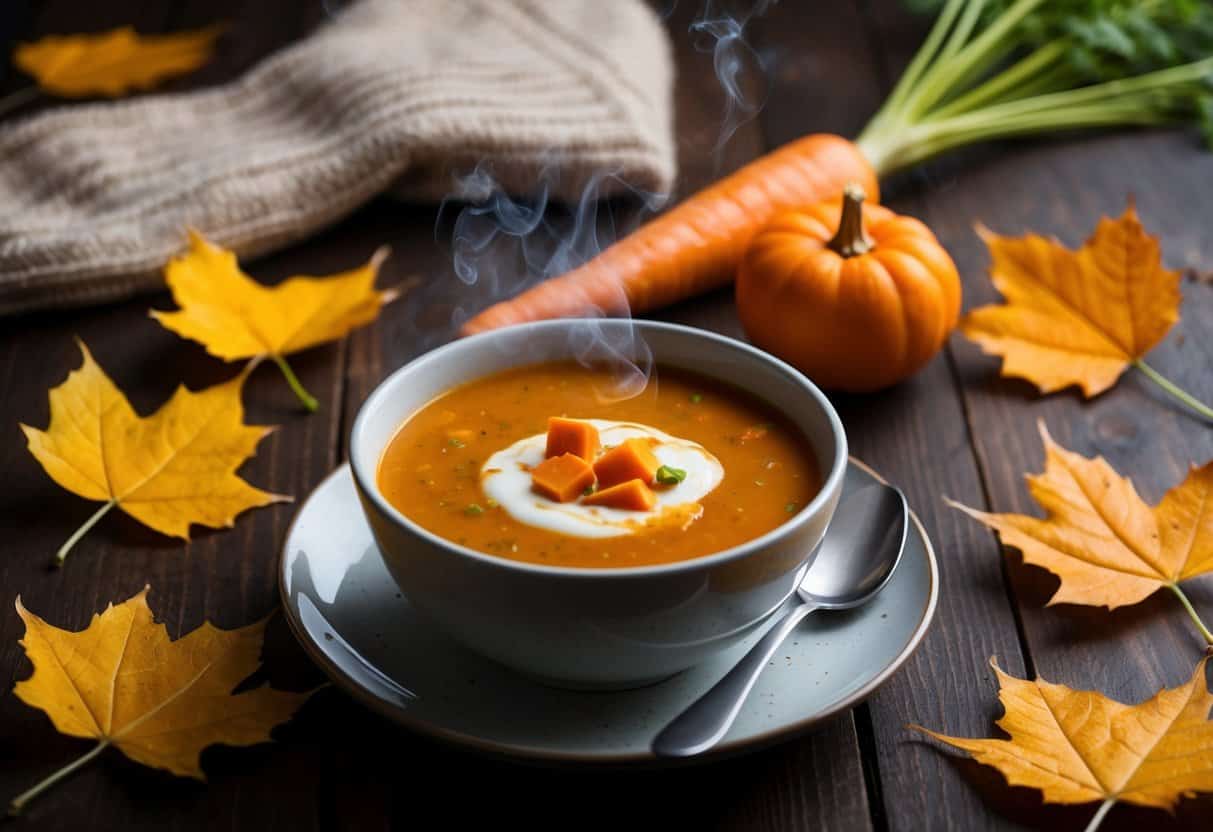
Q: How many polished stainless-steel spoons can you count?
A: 1